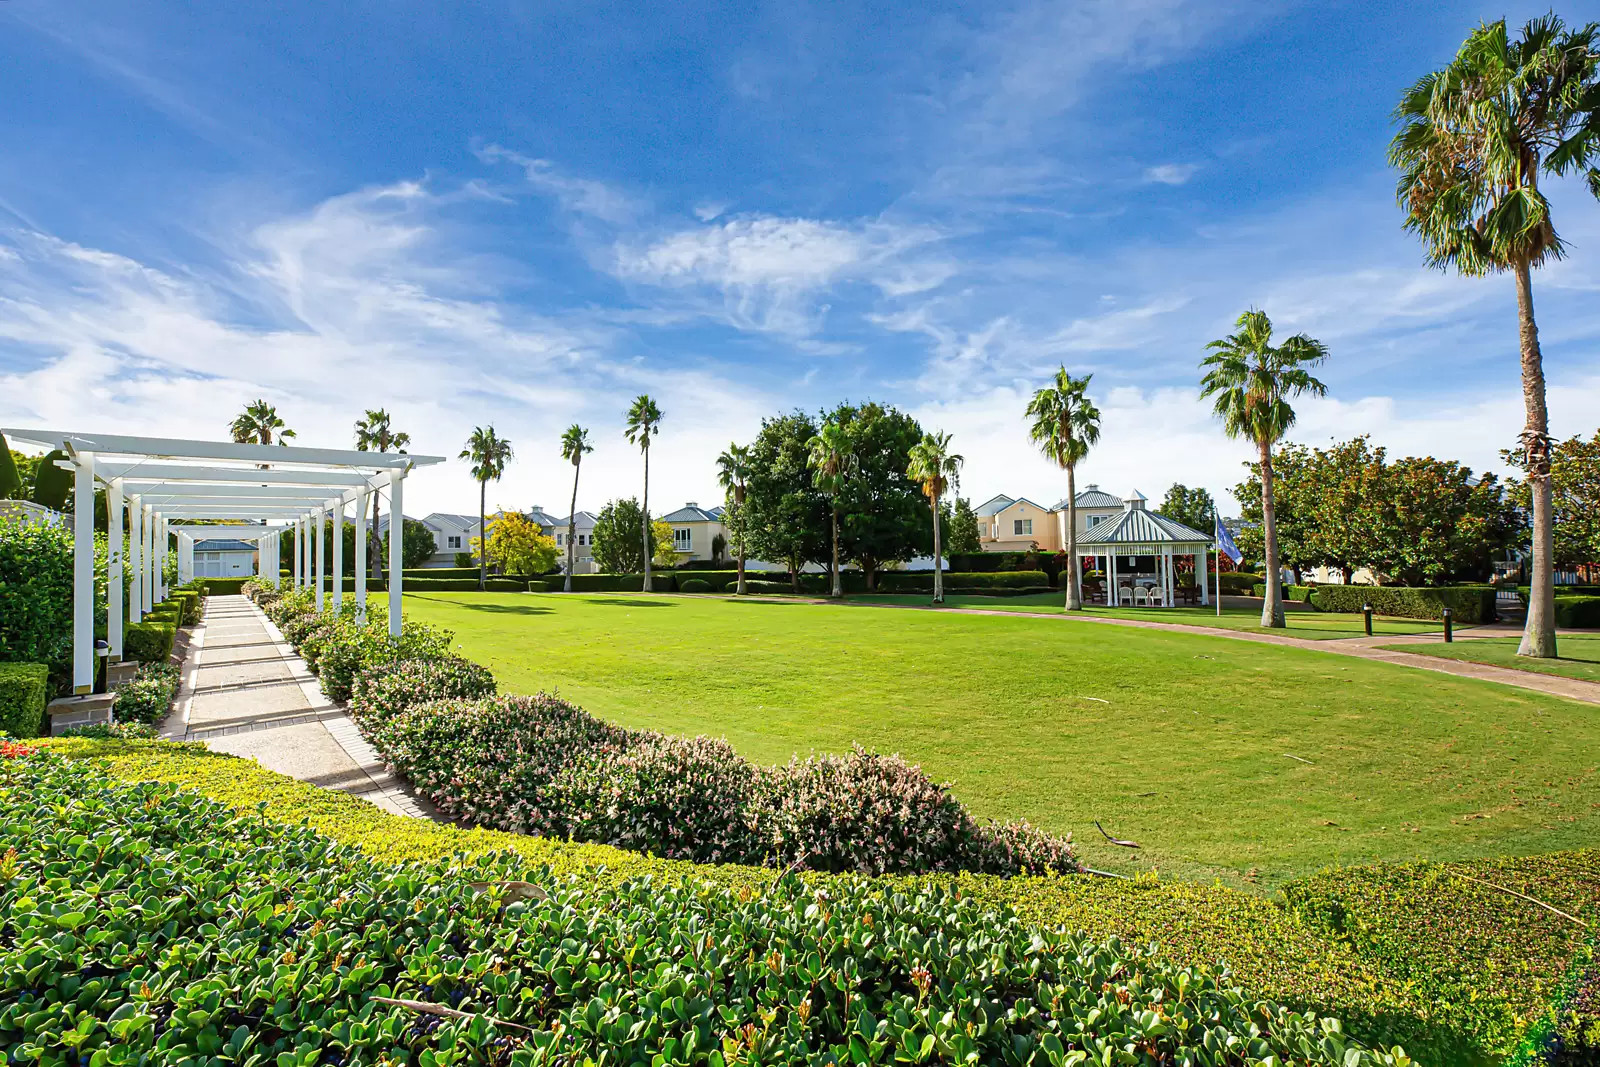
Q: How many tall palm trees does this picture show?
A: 11